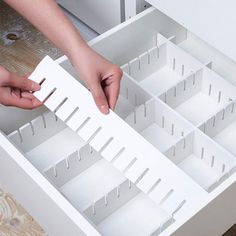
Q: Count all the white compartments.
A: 9